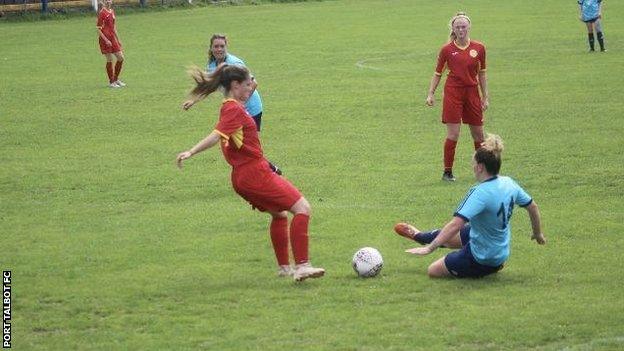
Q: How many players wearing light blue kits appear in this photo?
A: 3